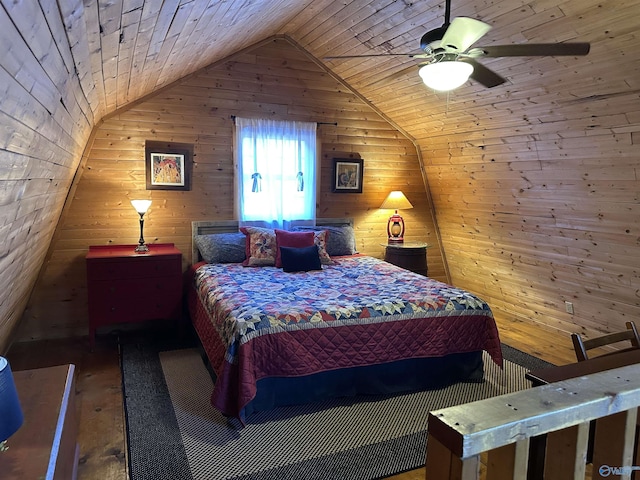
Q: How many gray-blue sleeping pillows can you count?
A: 2